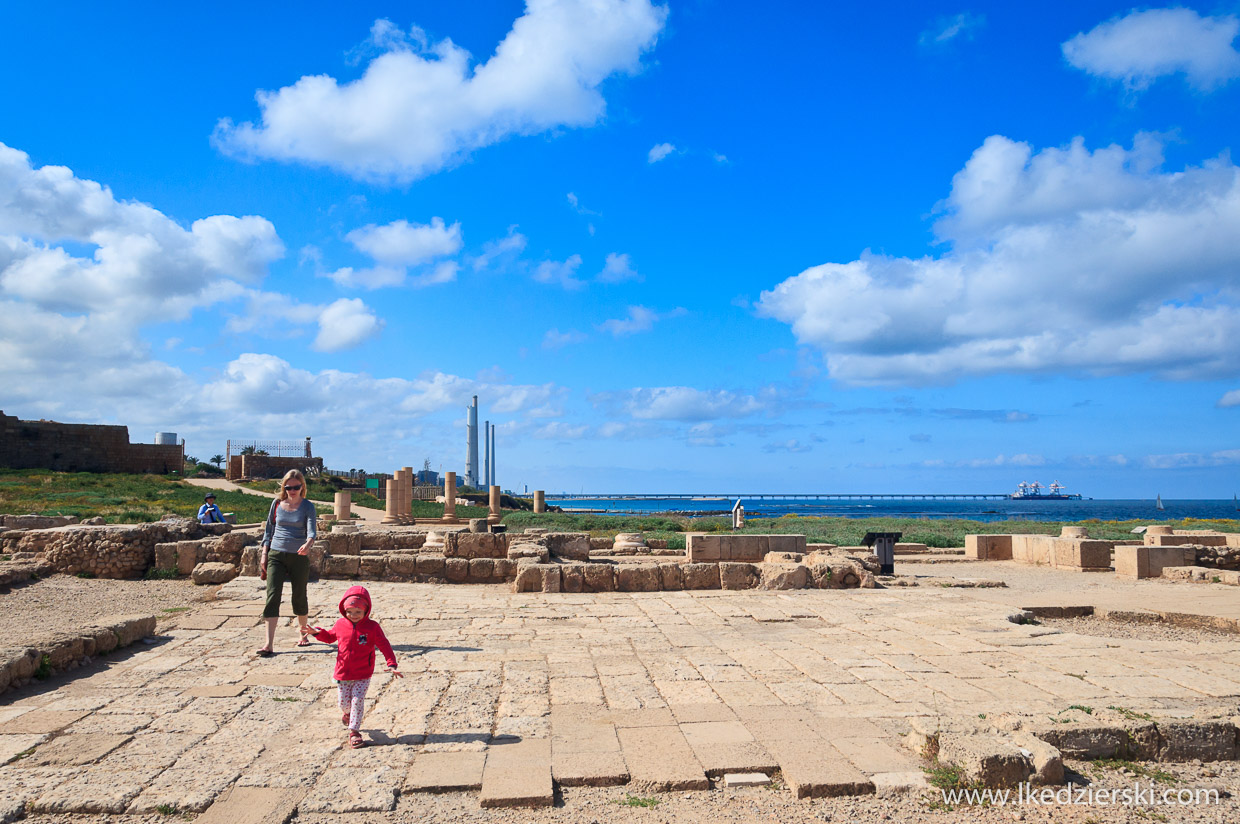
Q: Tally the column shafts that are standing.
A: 7